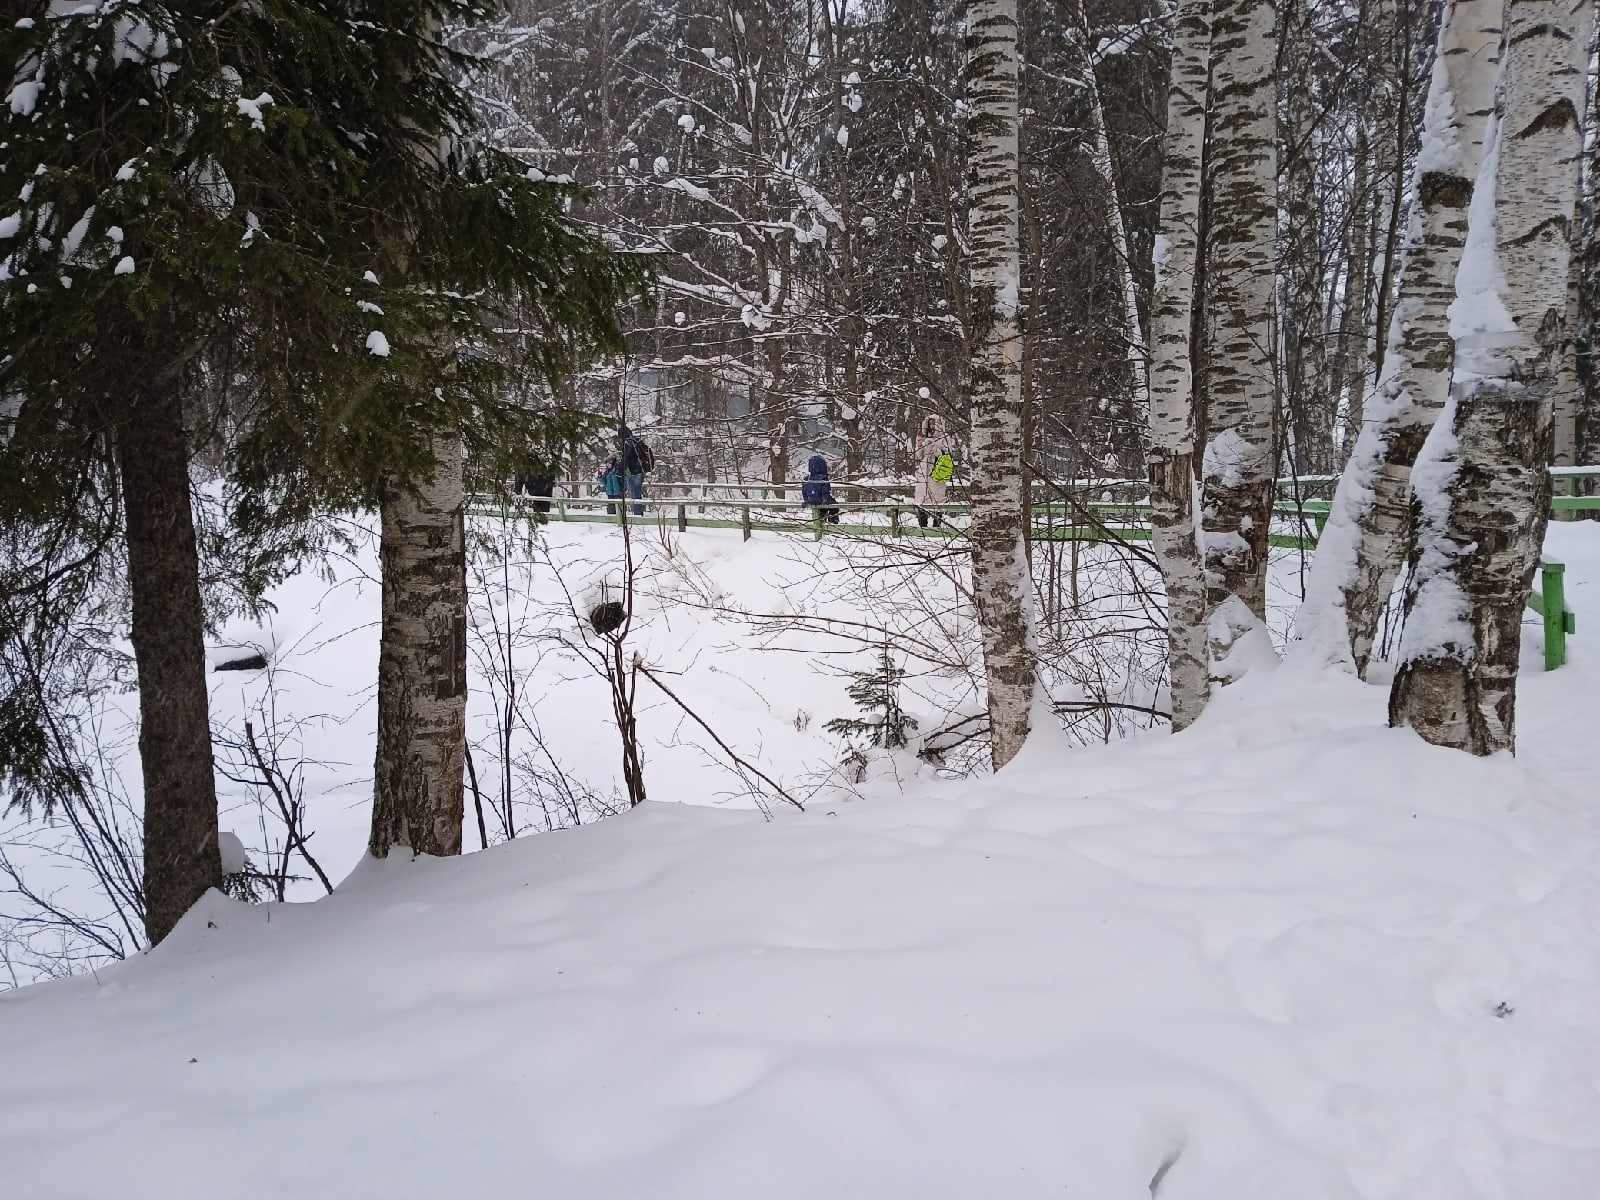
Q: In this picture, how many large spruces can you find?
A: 1